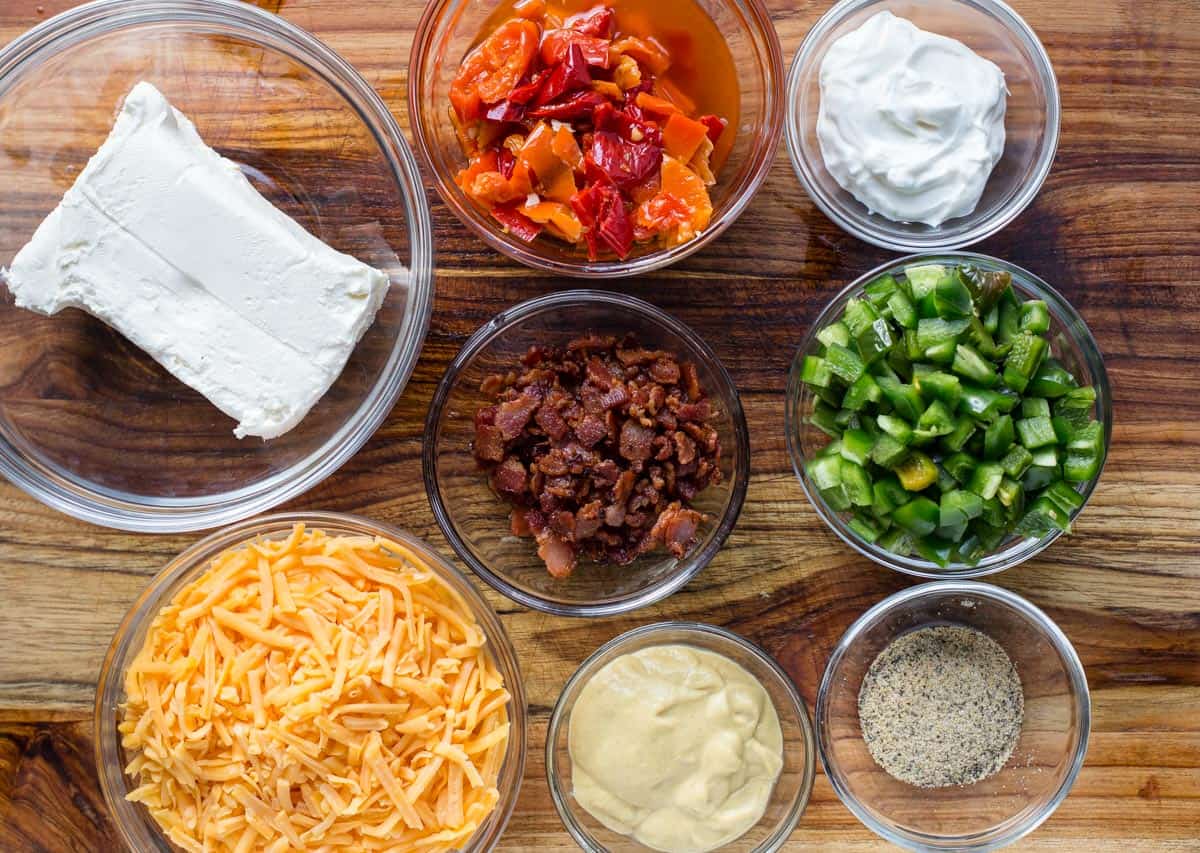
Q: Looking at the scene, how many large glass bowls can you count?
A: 2